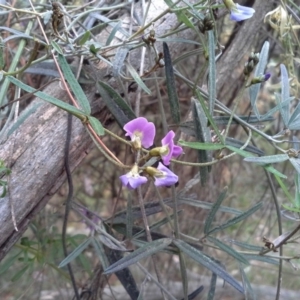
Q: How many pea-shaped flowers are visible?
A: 5